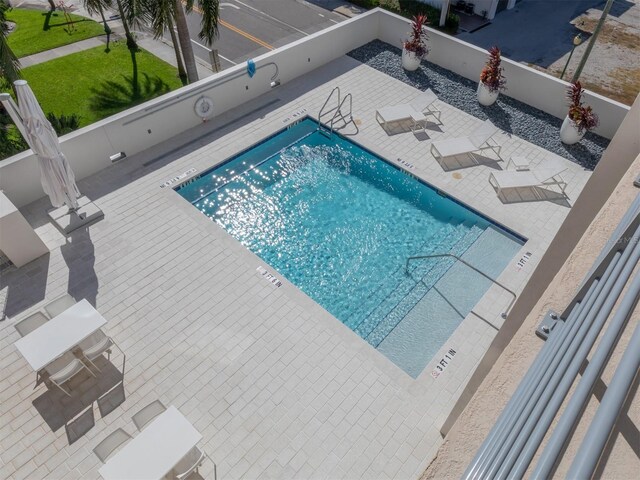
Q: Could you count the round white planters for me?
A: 3